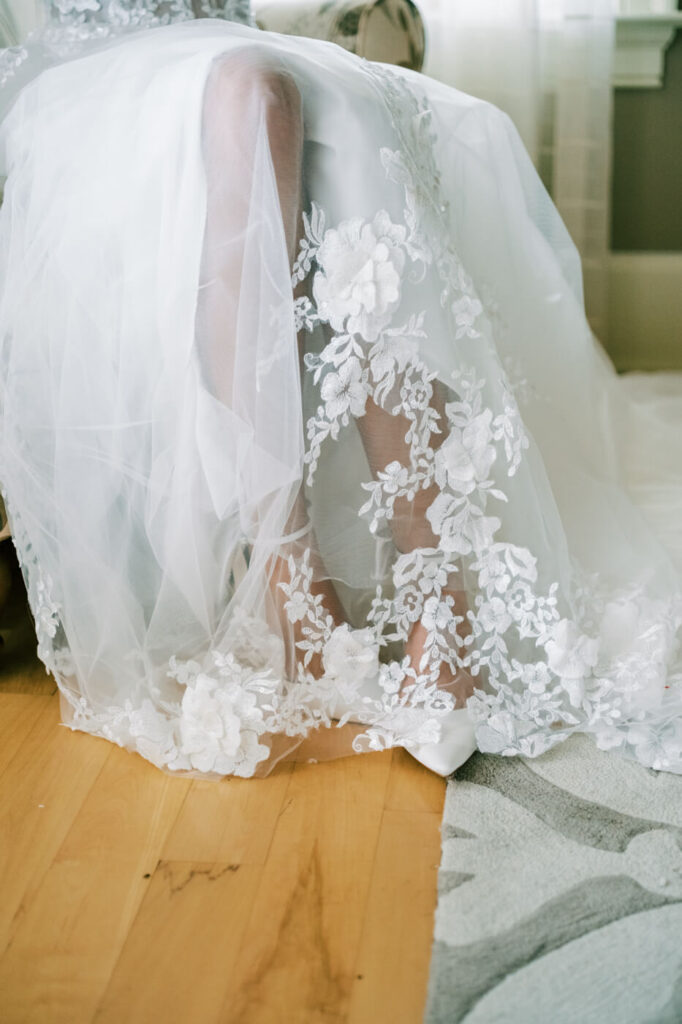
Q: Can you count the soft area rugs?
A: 1